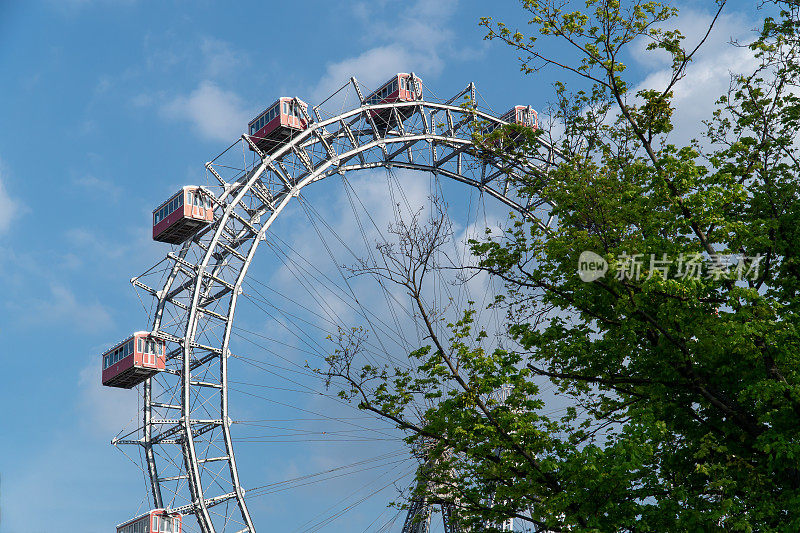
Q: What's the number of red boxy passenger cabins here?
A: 6